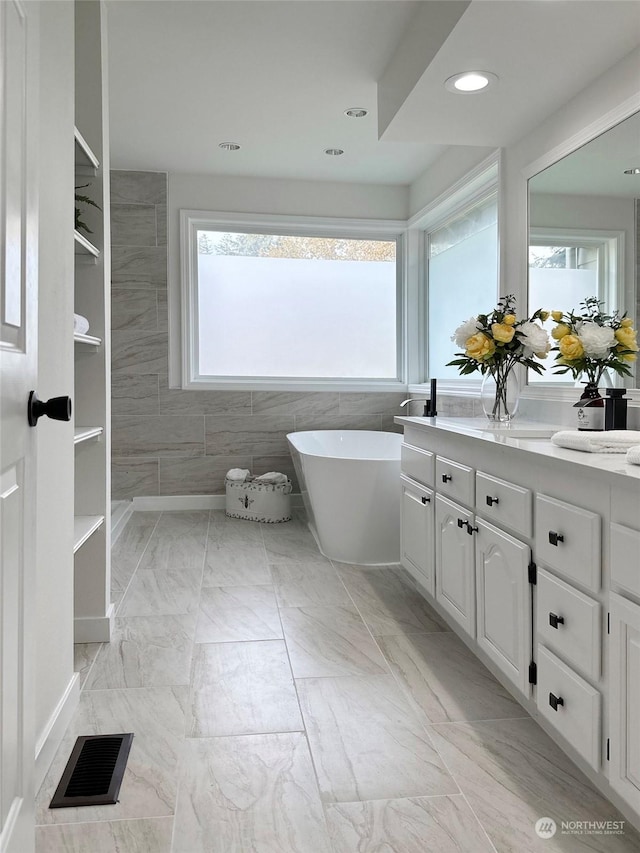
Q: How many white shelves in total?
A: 5